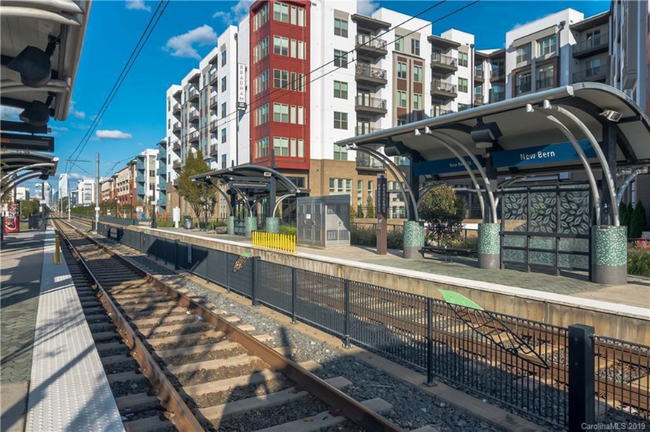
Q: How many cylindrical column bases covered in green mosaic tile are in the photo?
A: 6